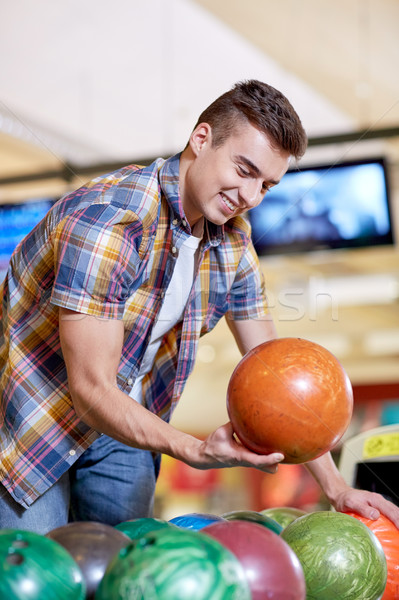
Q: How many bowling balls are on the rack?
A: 10